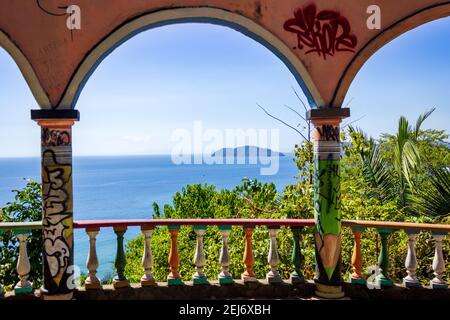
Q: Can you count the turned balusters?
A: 14